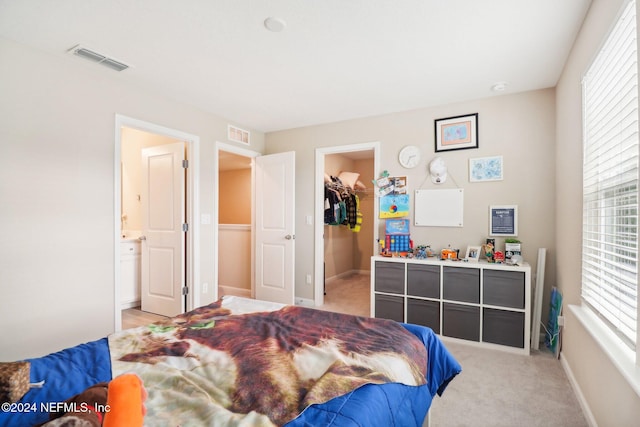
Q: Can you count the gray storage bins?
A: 8